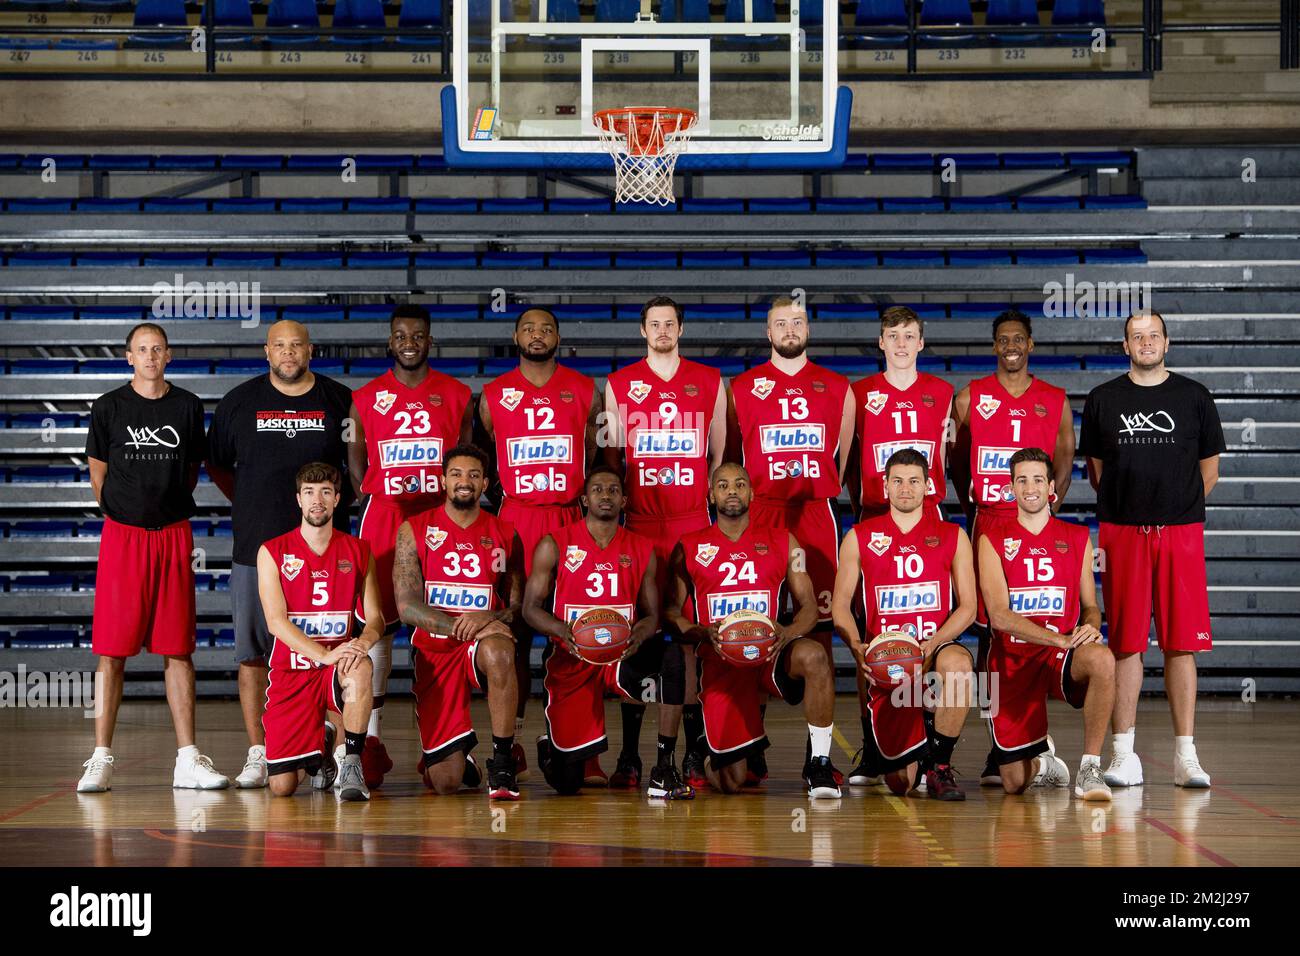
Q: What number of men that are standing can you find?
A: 9